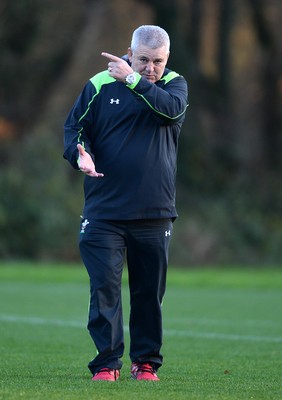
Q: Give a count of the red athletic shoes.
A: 2